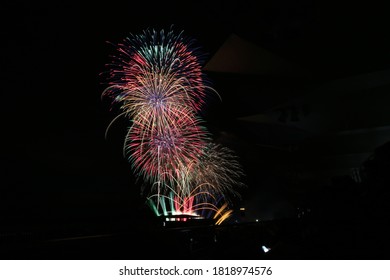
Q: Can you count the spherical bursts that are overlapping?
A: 3